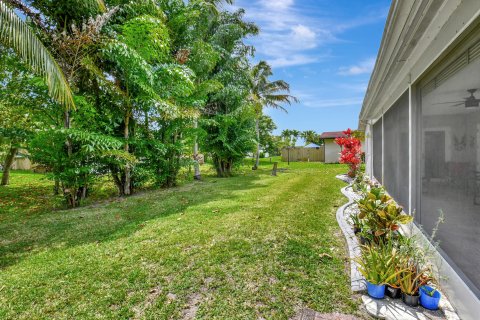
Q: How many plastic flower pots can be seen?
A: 4